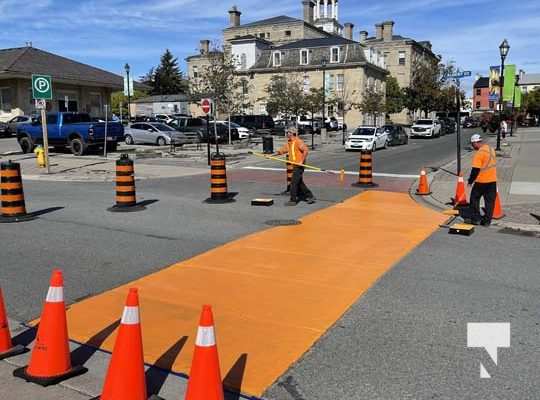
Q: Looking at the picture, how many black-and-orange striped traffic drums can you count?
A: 5